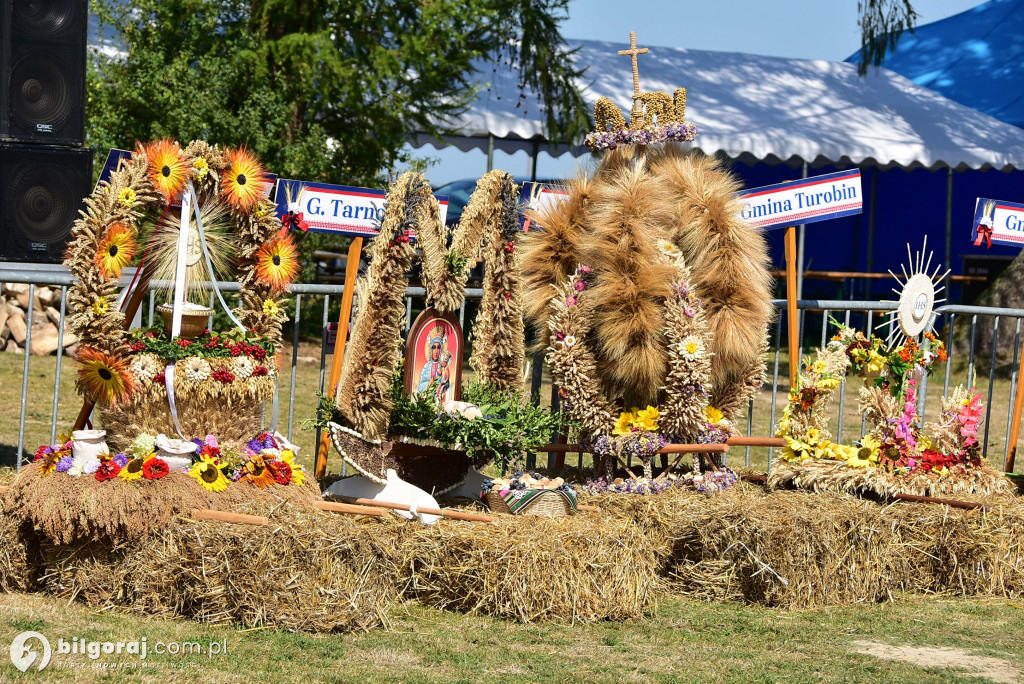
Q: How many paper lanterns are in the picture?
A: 0